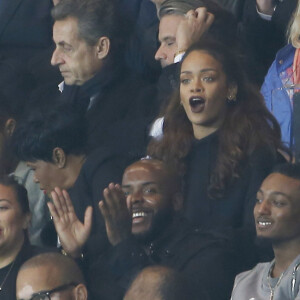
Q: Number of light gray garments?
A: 1